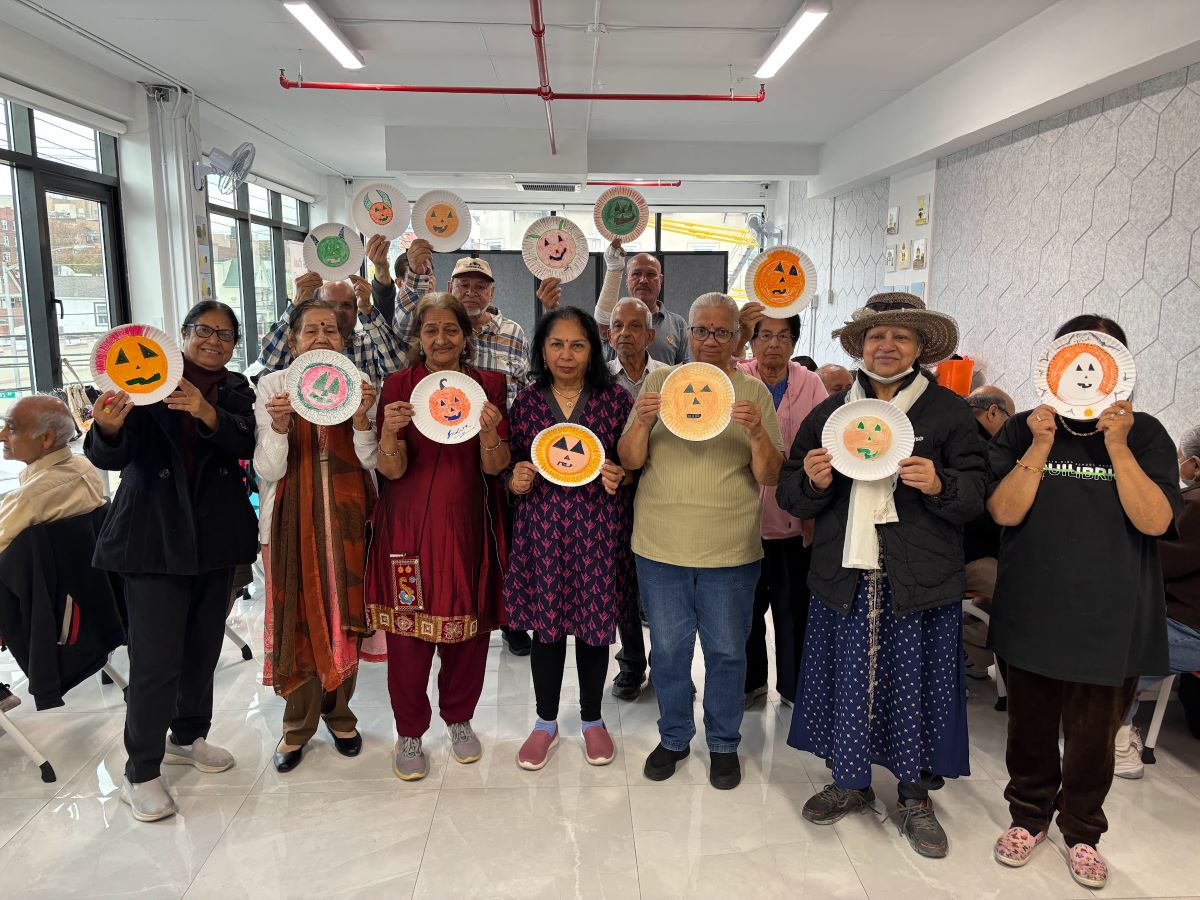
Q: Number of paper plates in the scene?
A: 13